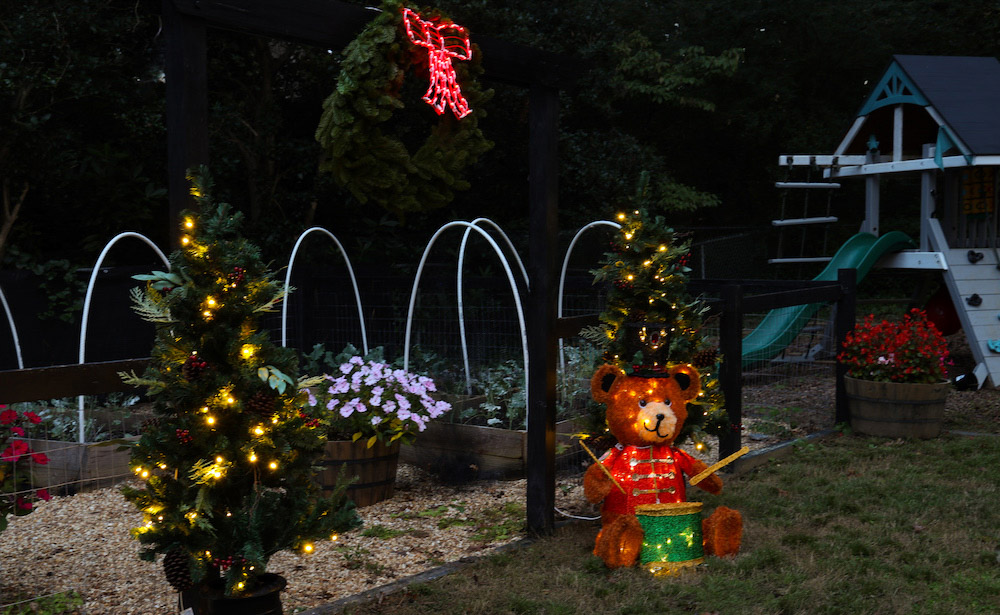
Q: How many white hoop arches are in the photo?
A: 6